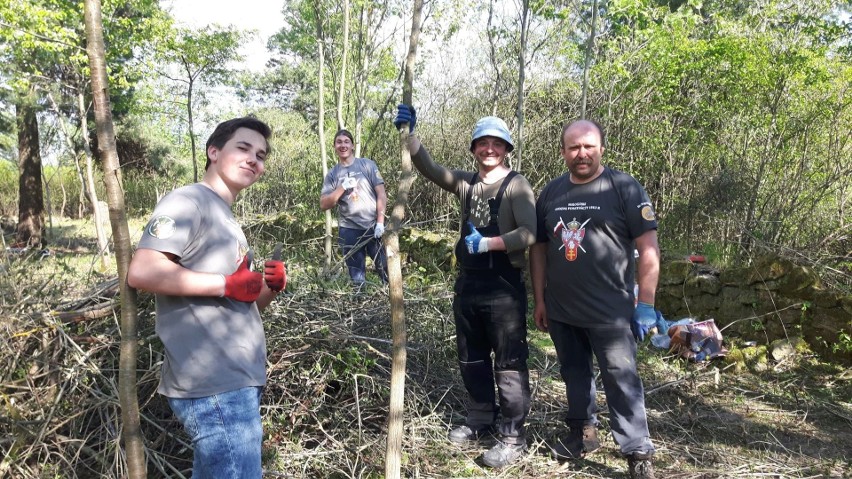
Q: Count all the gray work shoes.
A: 2